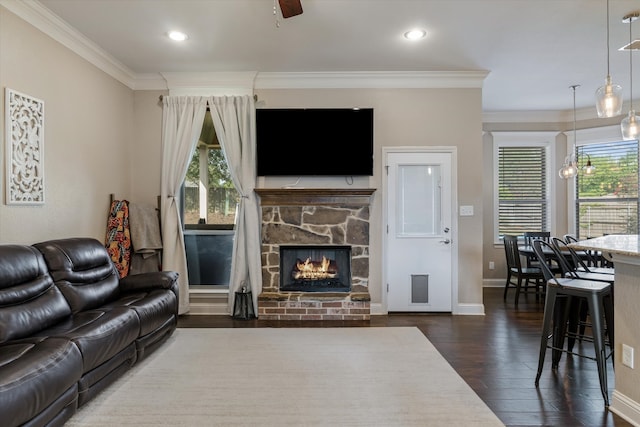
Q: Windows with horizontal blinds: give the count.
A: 2